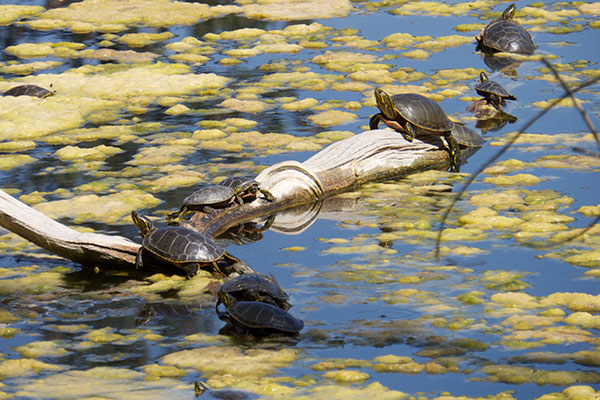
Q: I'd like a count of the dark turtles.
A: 11